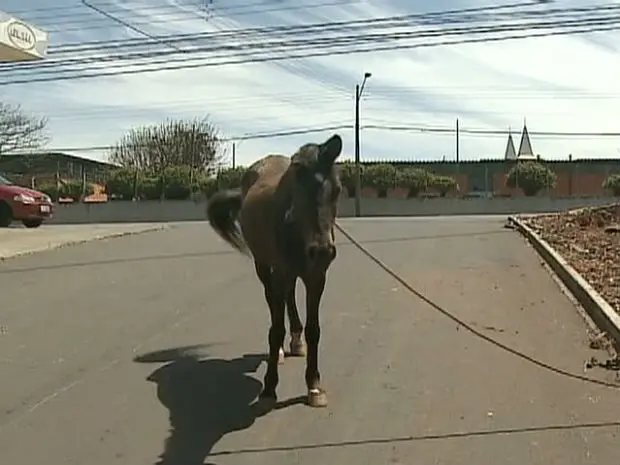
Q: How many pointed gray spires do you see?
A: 2